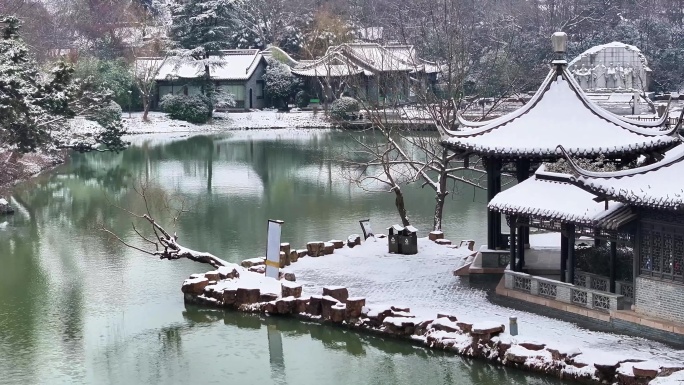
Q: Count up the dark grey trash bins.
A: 2